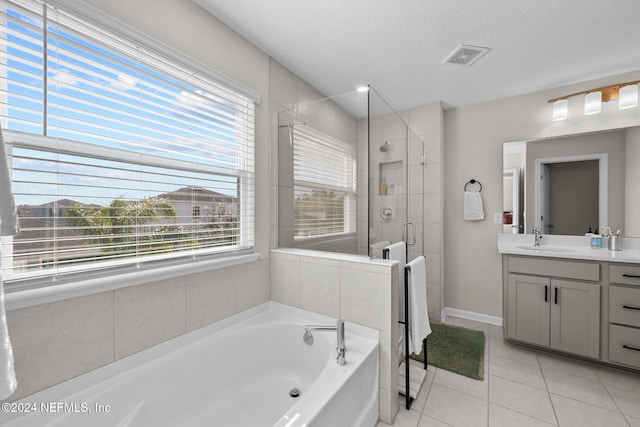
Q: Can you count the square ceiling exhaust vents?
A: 1